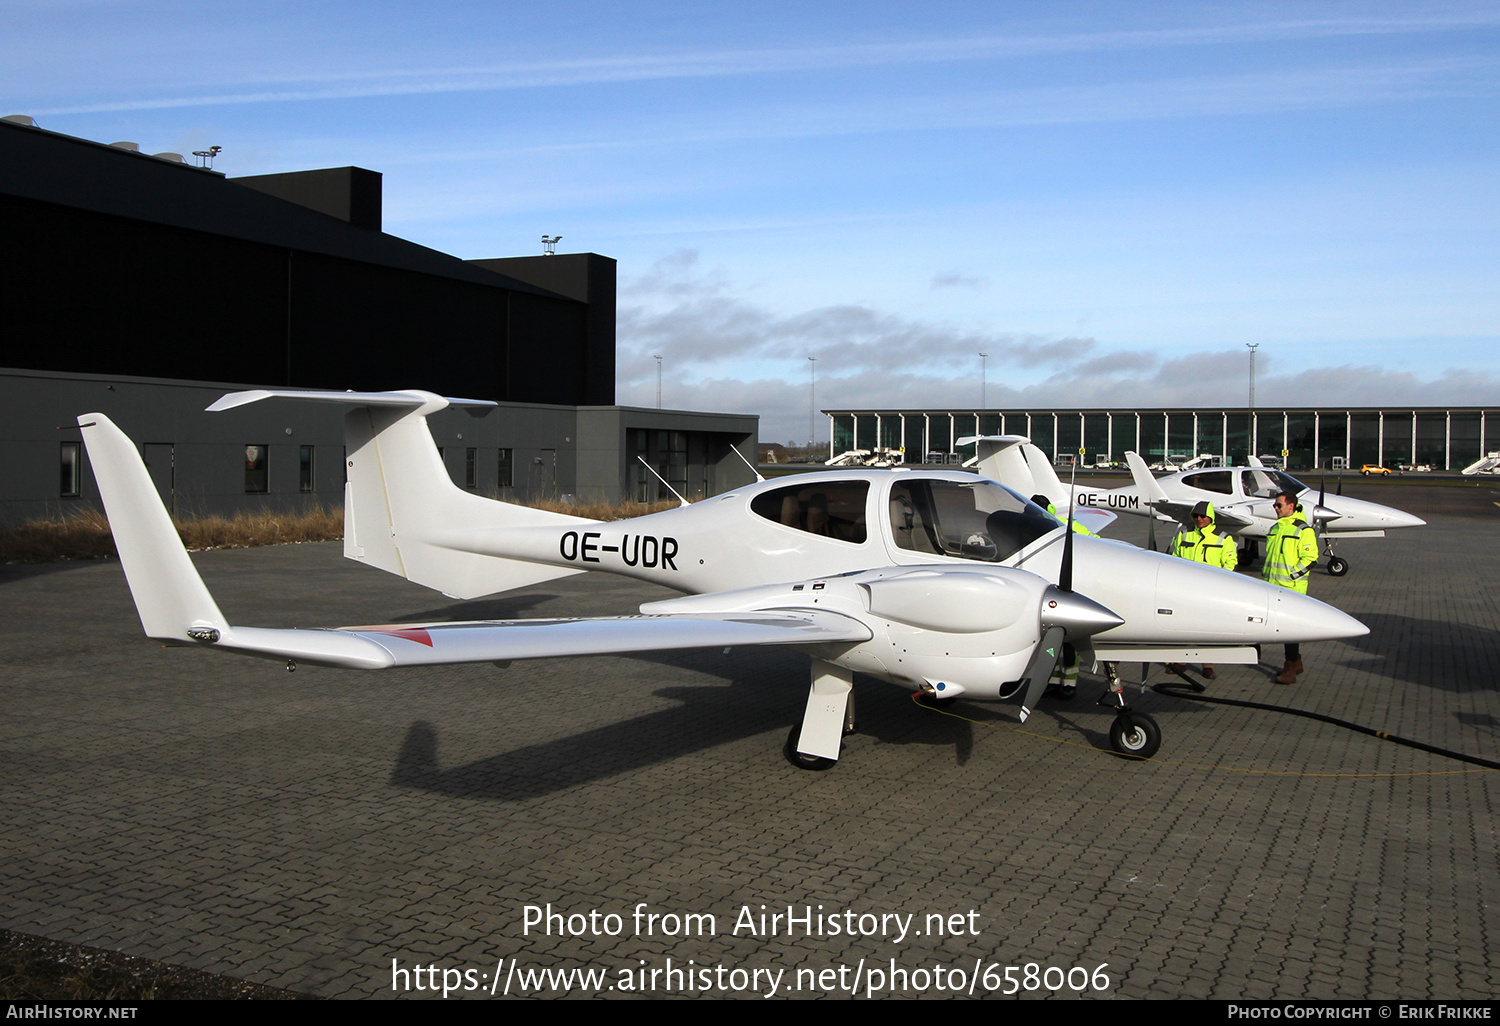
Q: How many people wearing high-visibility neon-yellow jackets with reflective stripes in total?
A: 3